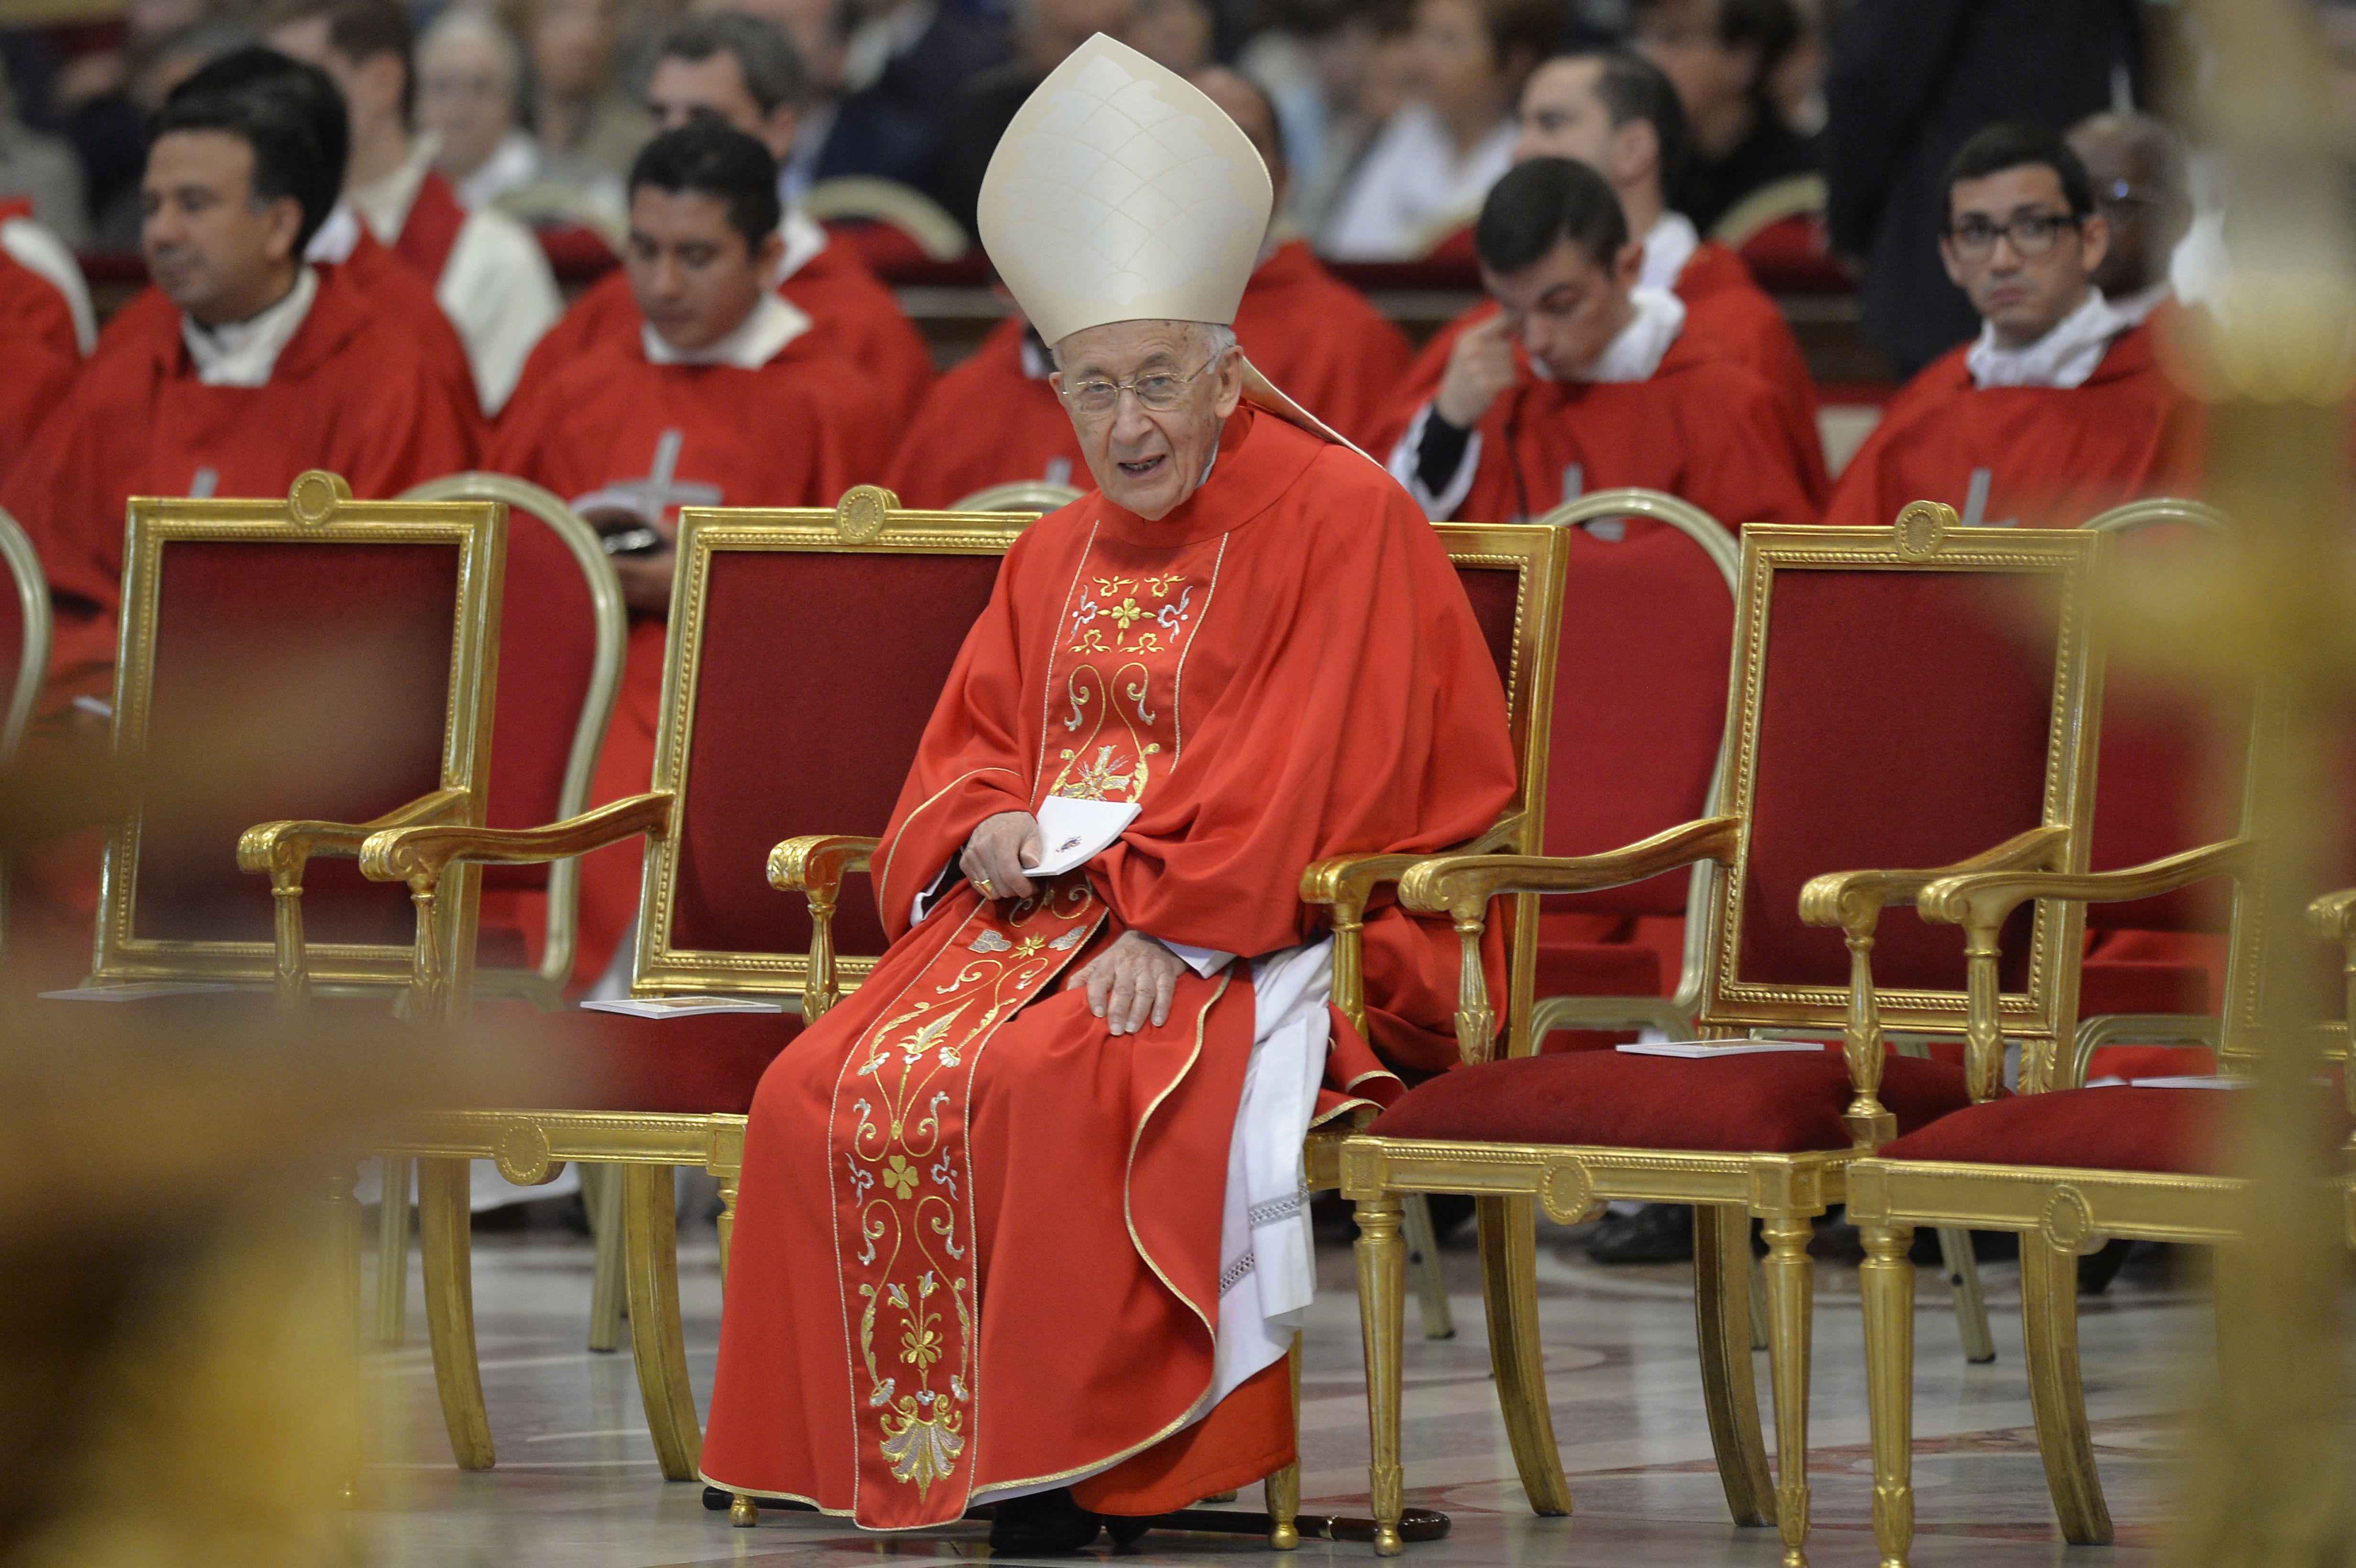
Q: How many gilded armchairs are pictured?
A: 5